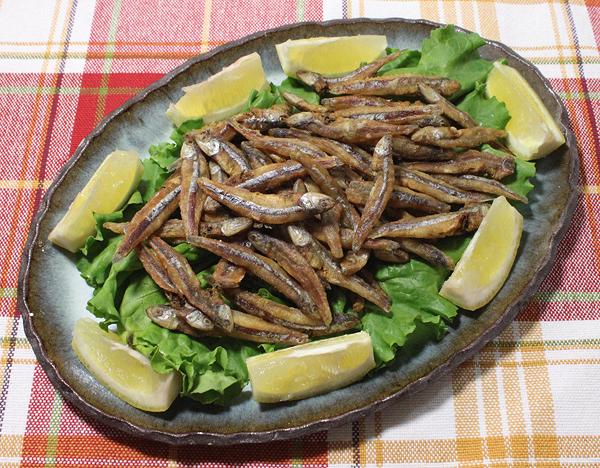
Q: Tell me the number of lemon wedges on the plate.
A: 7